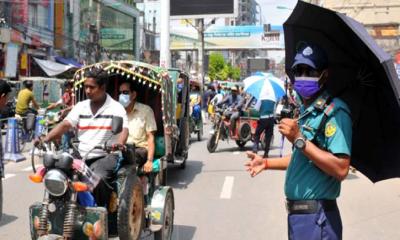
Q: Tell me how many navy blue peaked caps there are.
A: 1